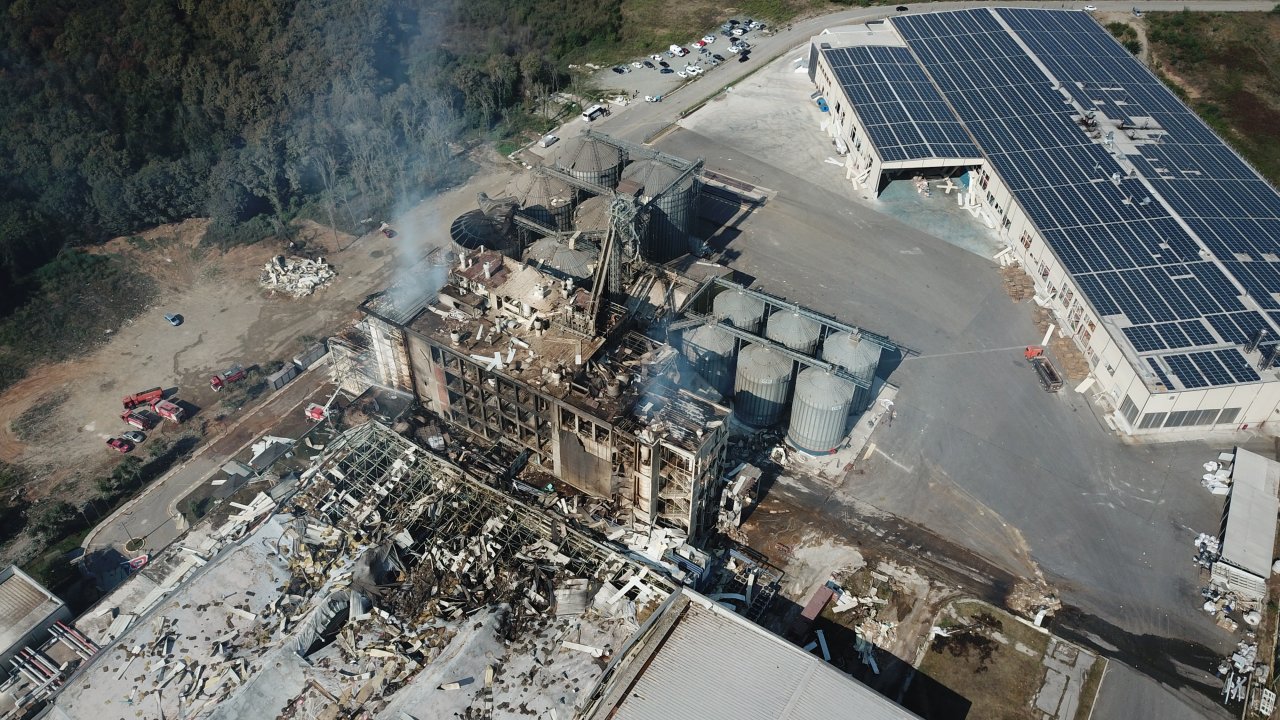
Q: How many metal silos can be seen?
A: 12